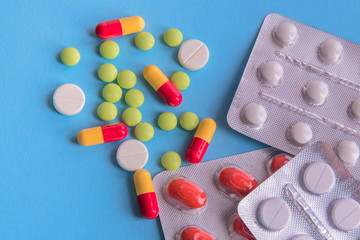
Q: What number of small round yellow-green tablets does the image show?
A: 15